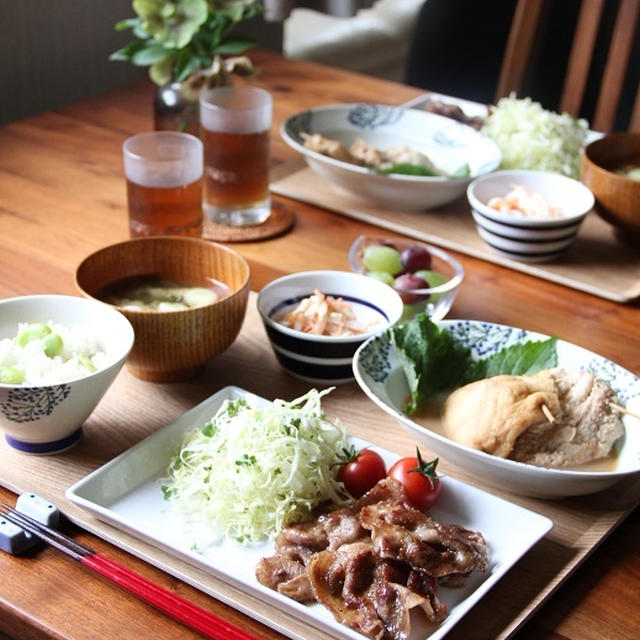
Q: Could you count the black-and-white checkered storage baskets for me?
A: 0